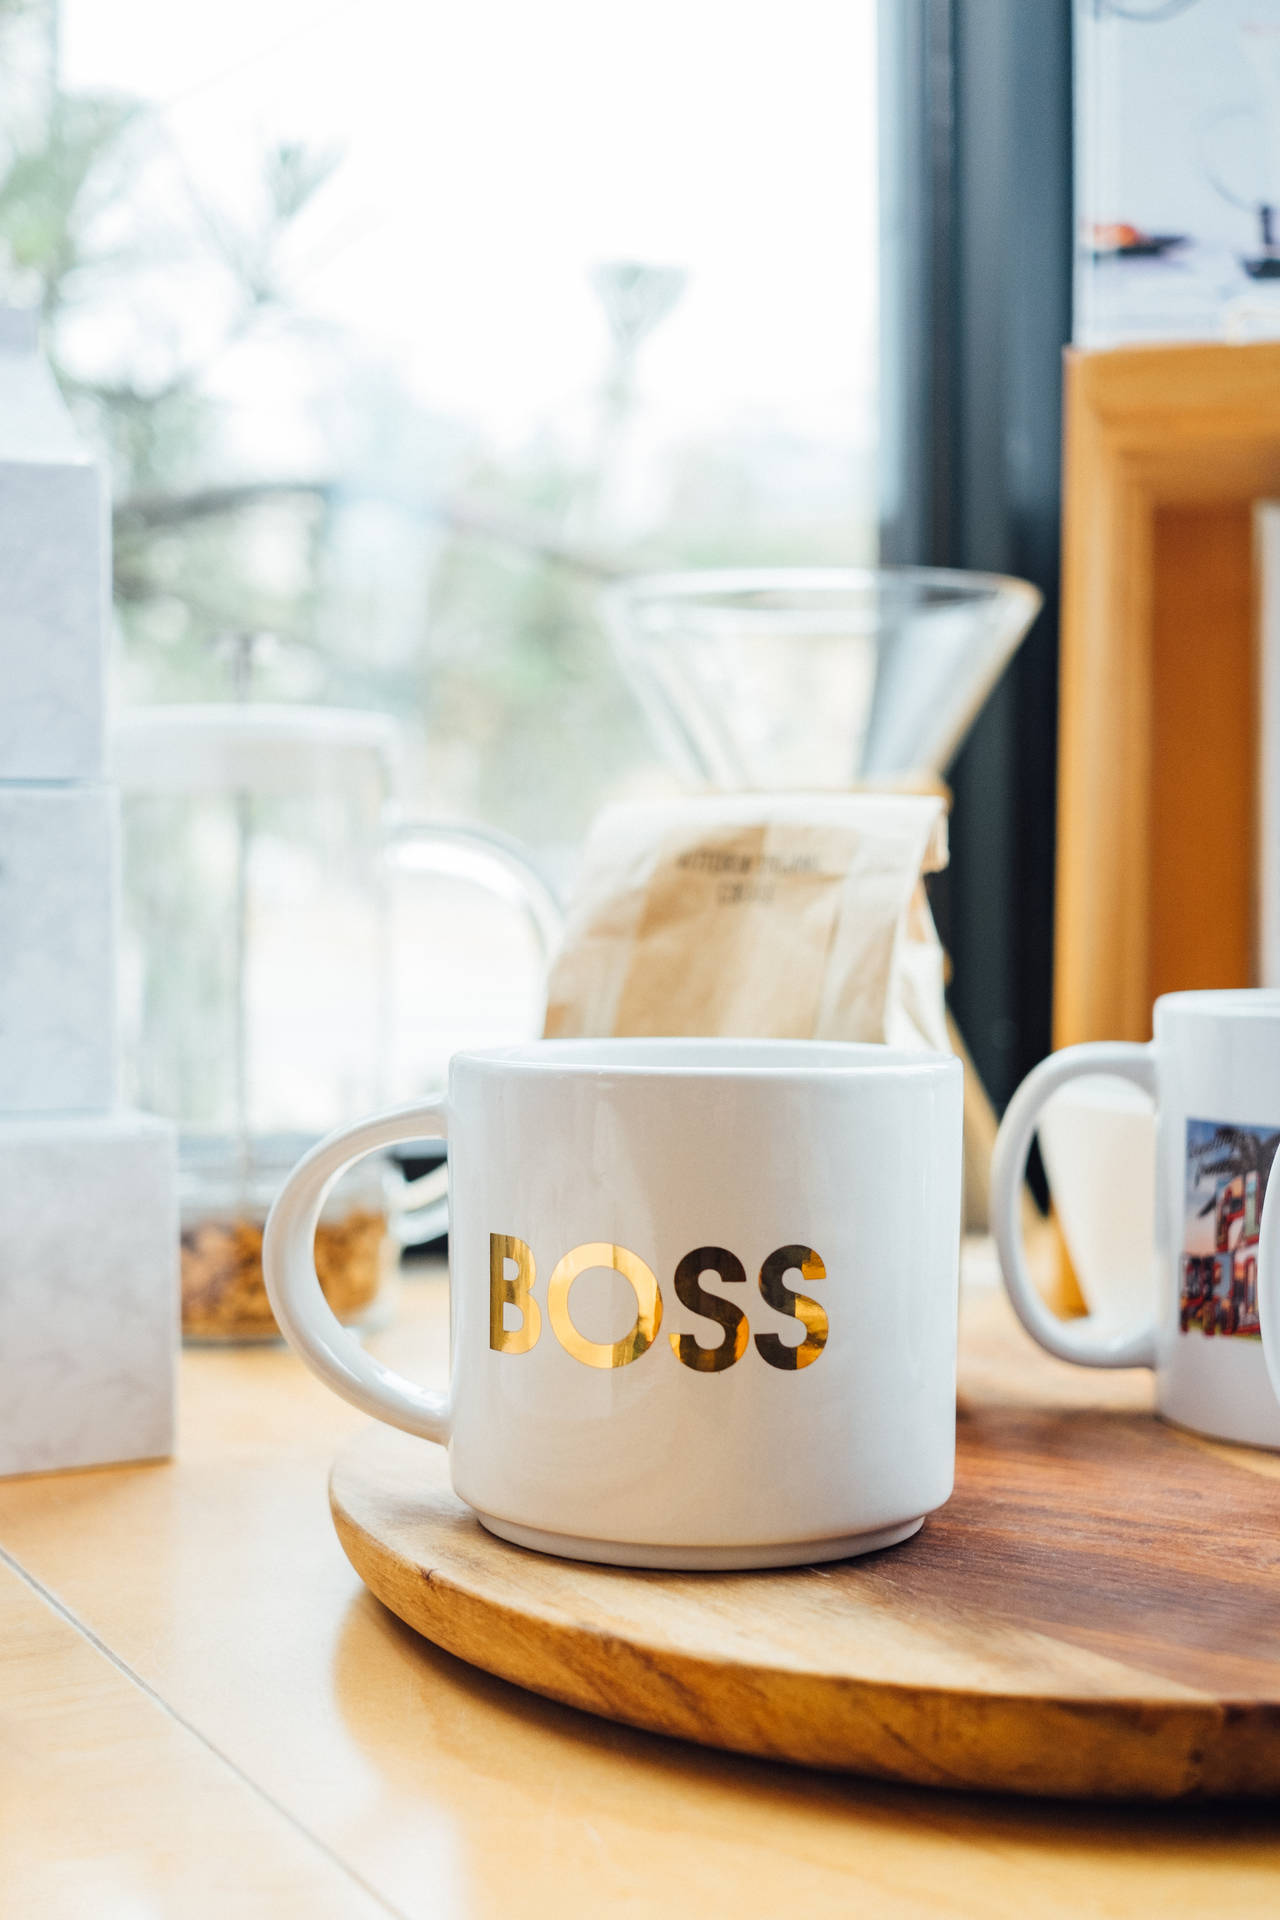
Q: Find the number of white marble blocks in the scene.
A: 3